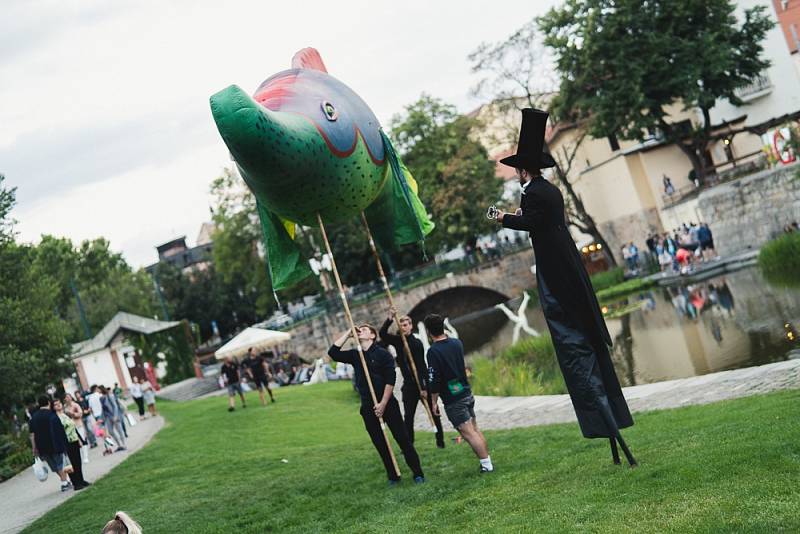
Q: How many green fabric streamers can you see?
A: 2